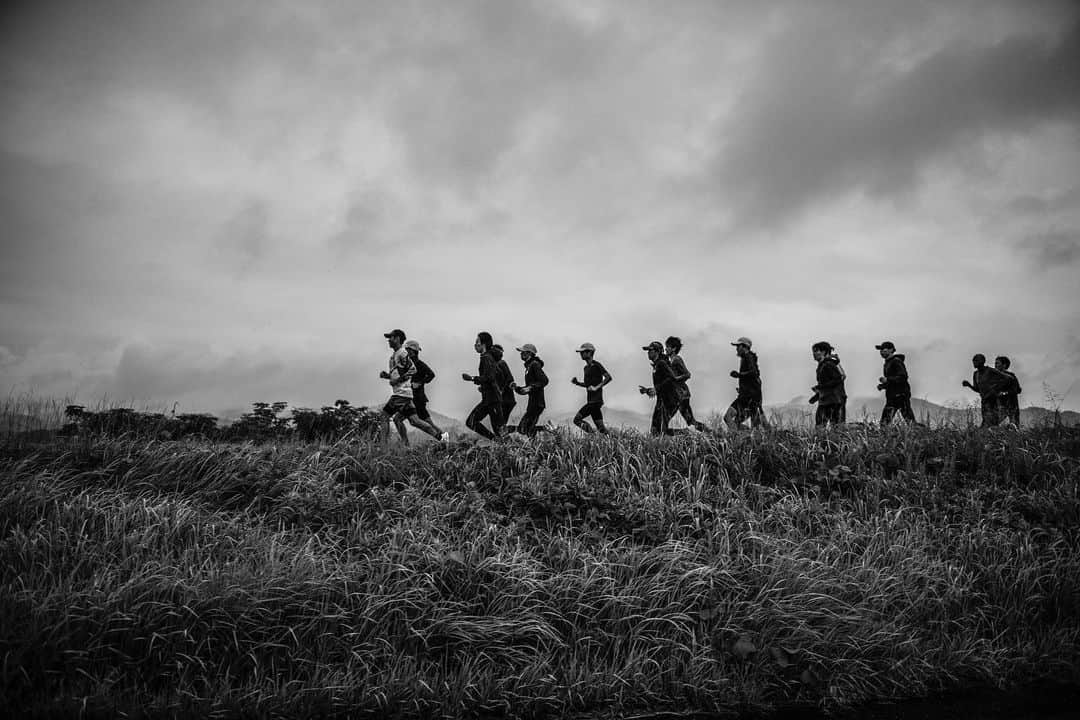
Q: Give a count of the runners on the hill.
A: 13